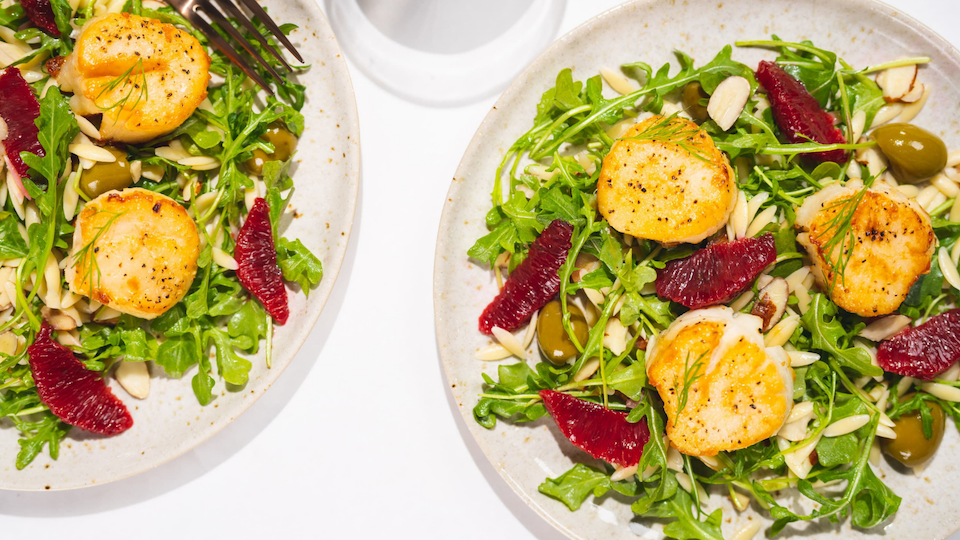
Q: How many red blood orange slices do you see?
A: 9